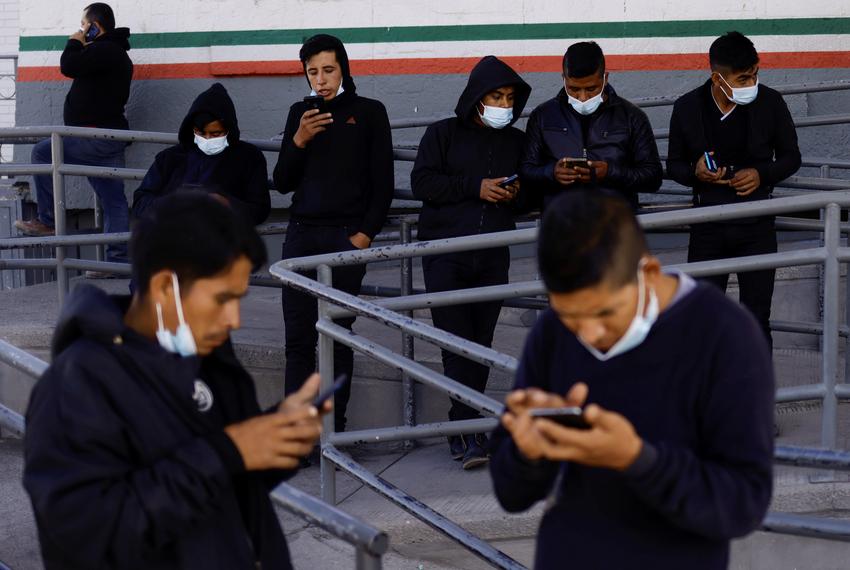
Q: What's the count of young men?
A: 8